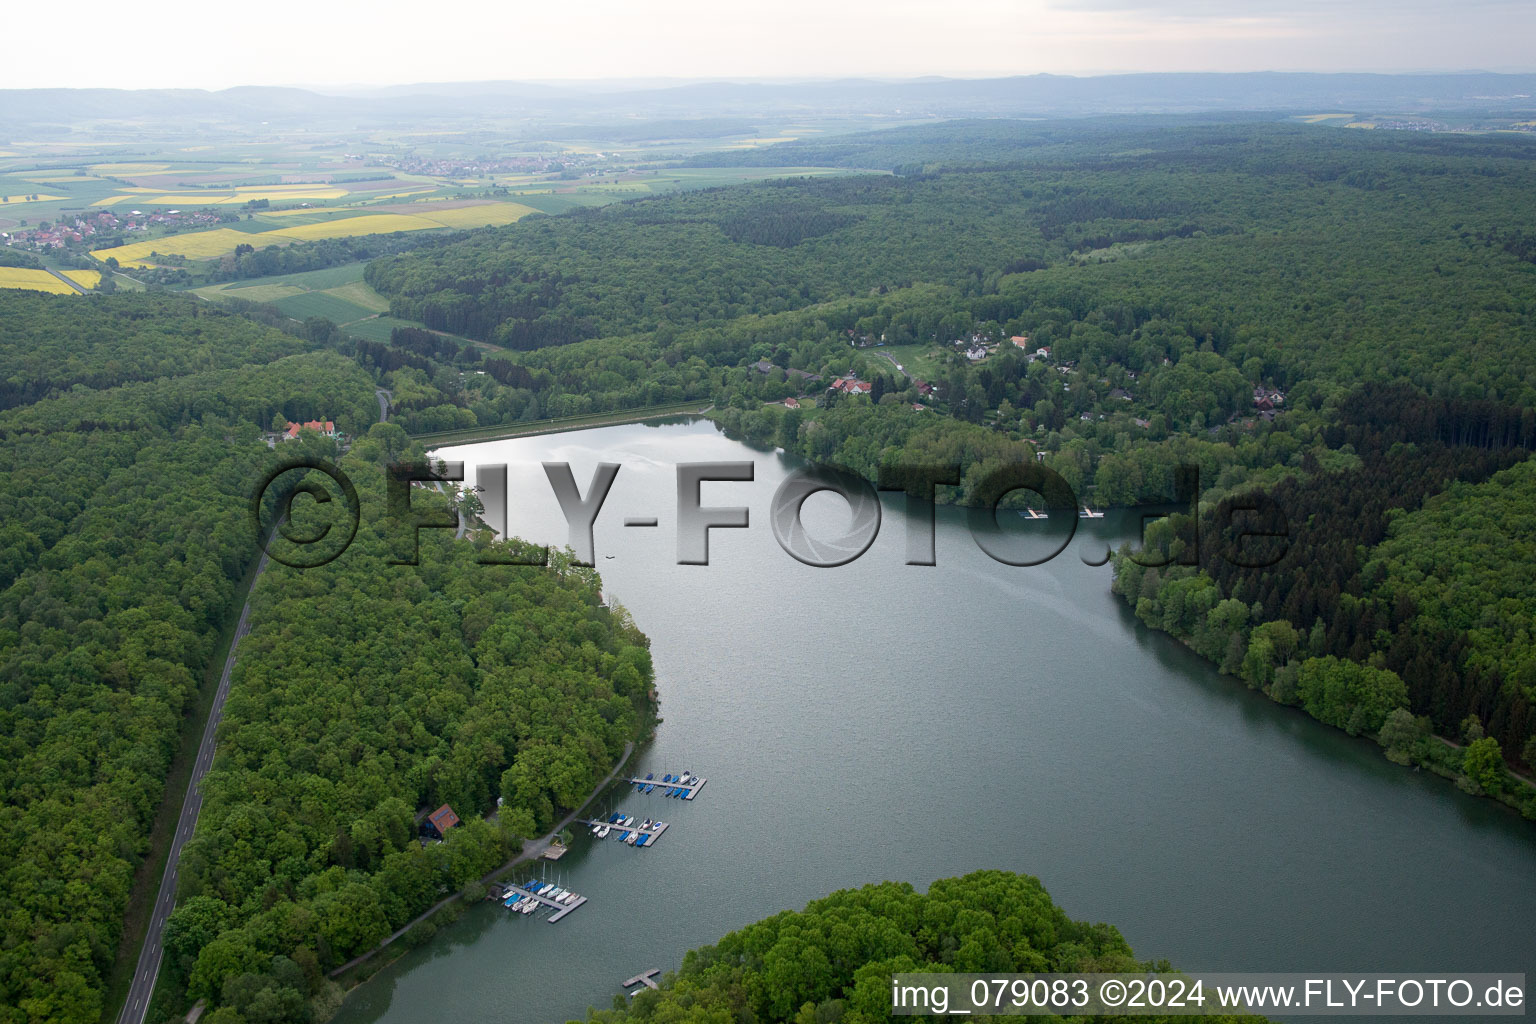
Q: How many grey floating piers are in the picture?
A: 4